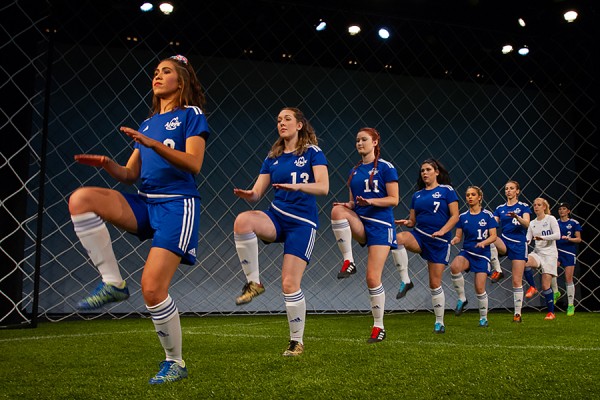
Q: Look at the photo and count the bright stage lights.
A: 9